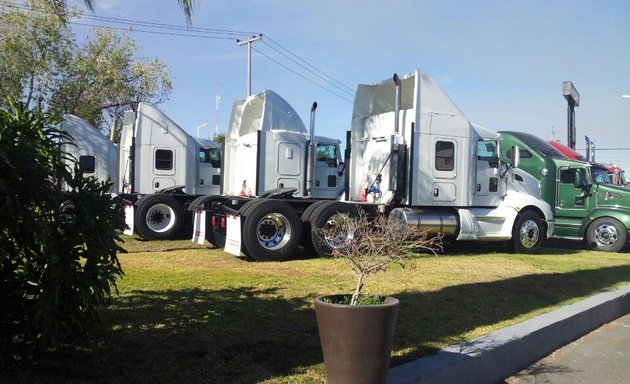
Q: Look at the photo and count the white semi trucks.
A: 4